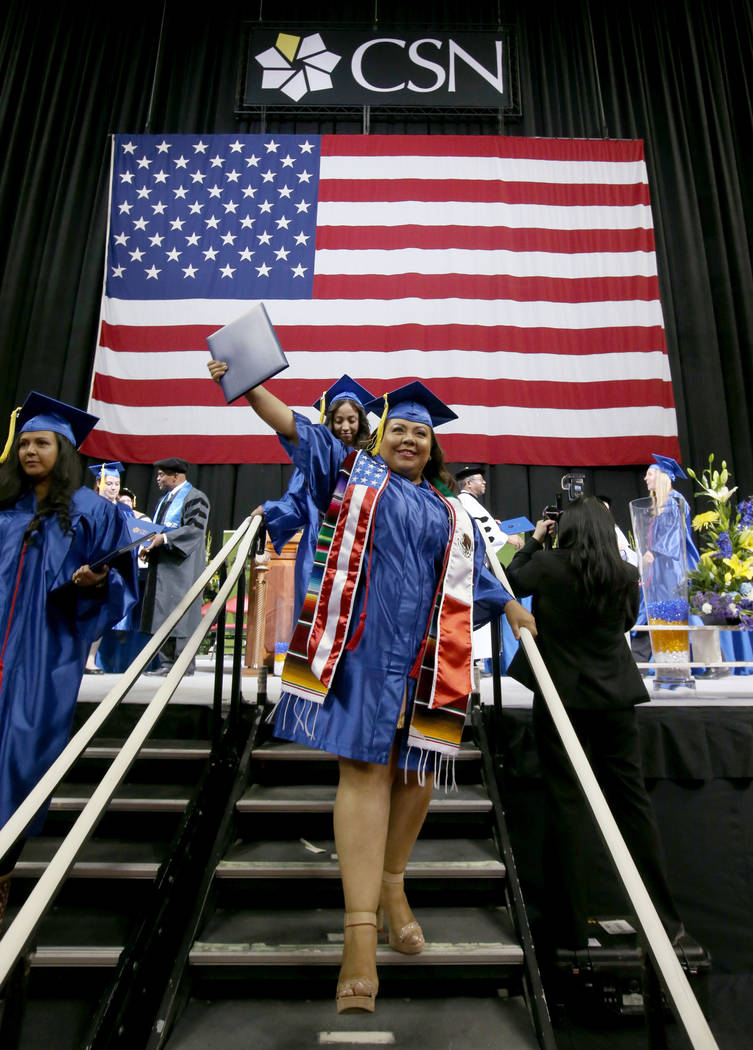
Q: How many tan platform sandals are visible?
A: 2